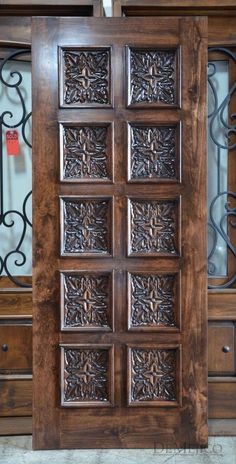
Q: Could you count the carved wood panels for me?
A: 10